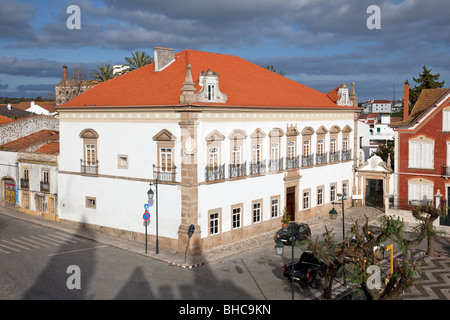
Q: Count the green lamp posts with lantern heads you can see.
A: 3